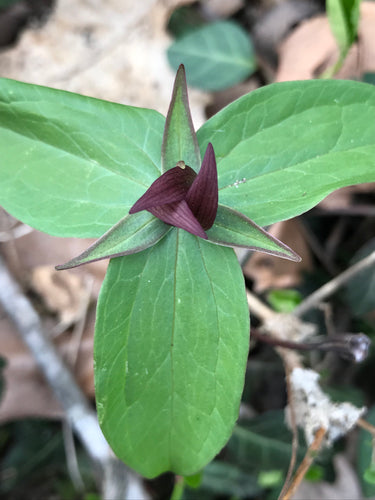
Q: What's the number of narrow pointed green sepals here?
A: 3